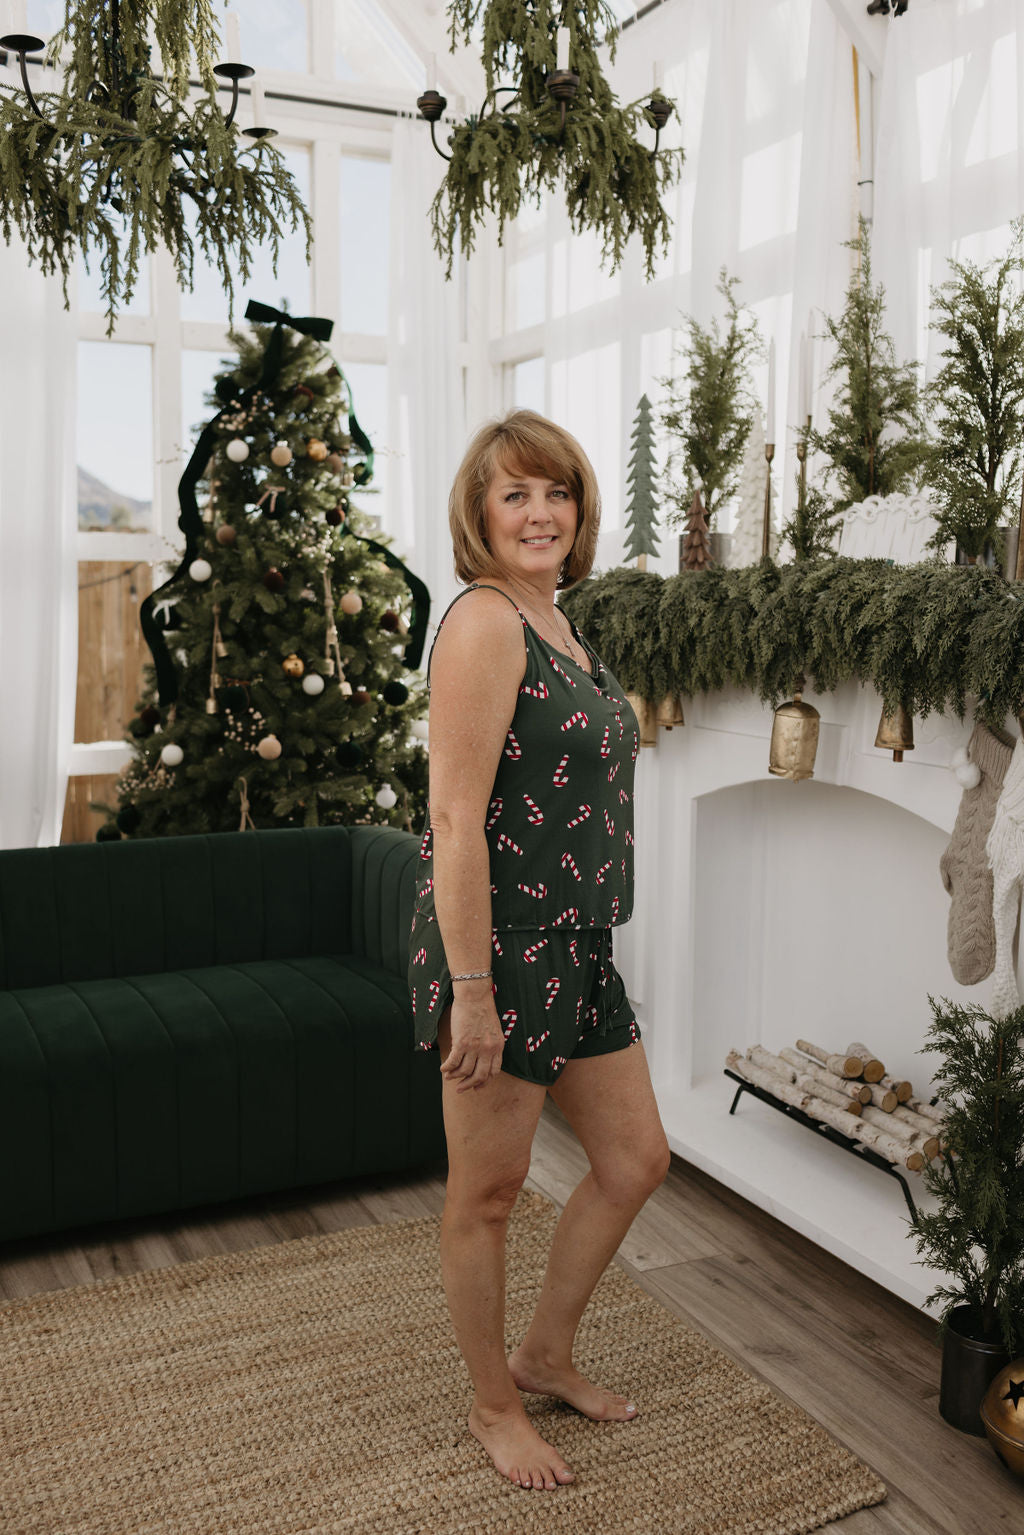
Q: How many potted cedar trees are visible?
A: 4